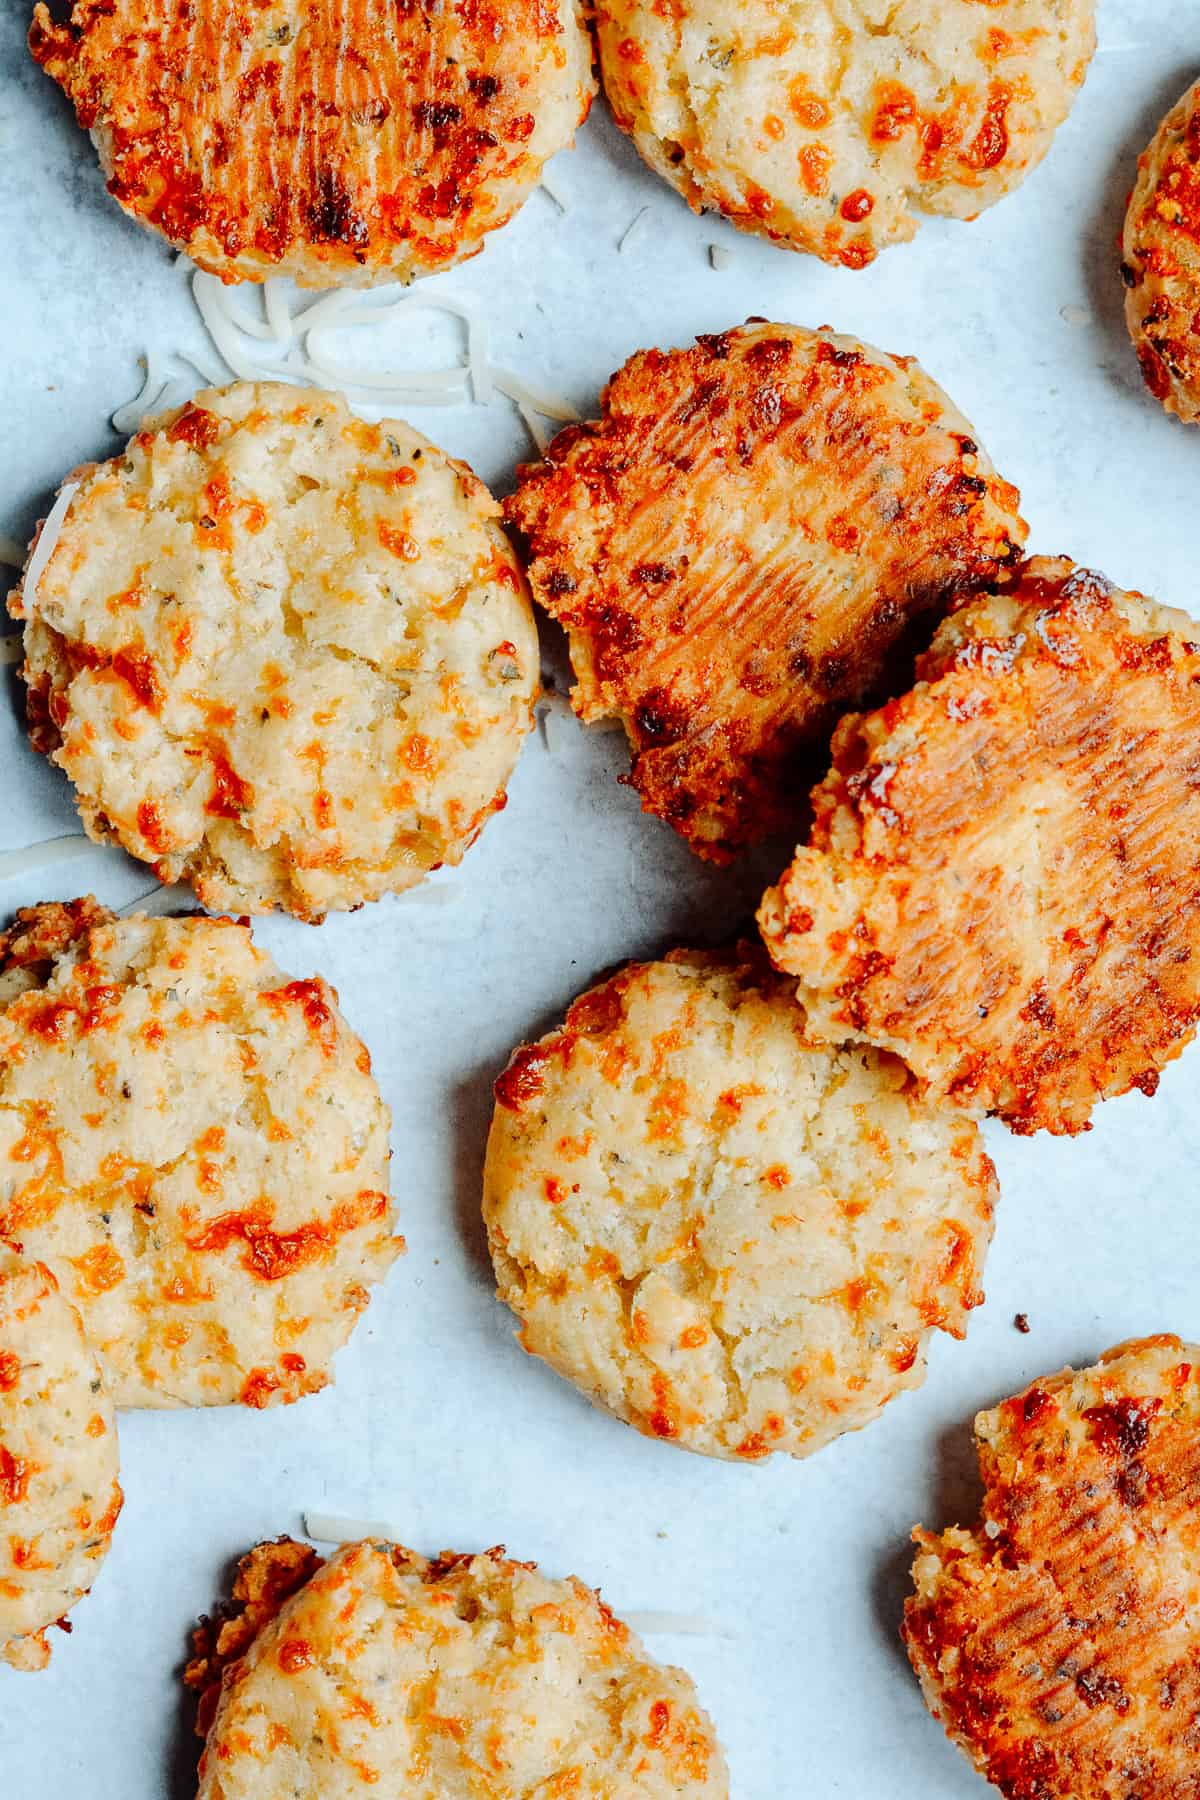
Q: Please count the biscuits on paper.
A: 11